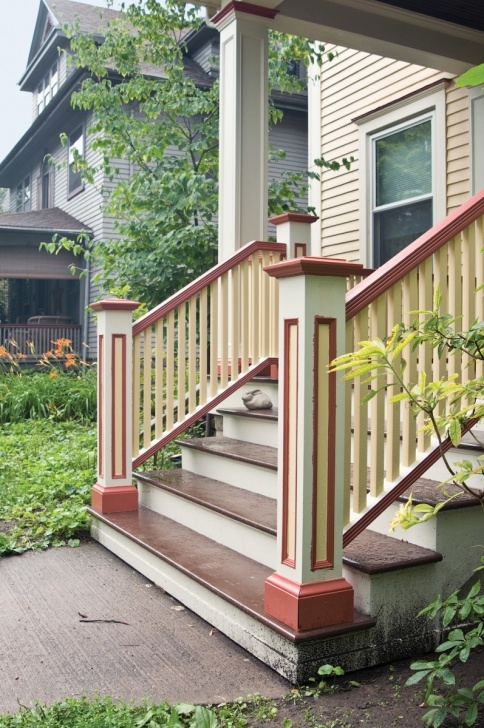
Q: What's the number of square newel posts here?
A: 3